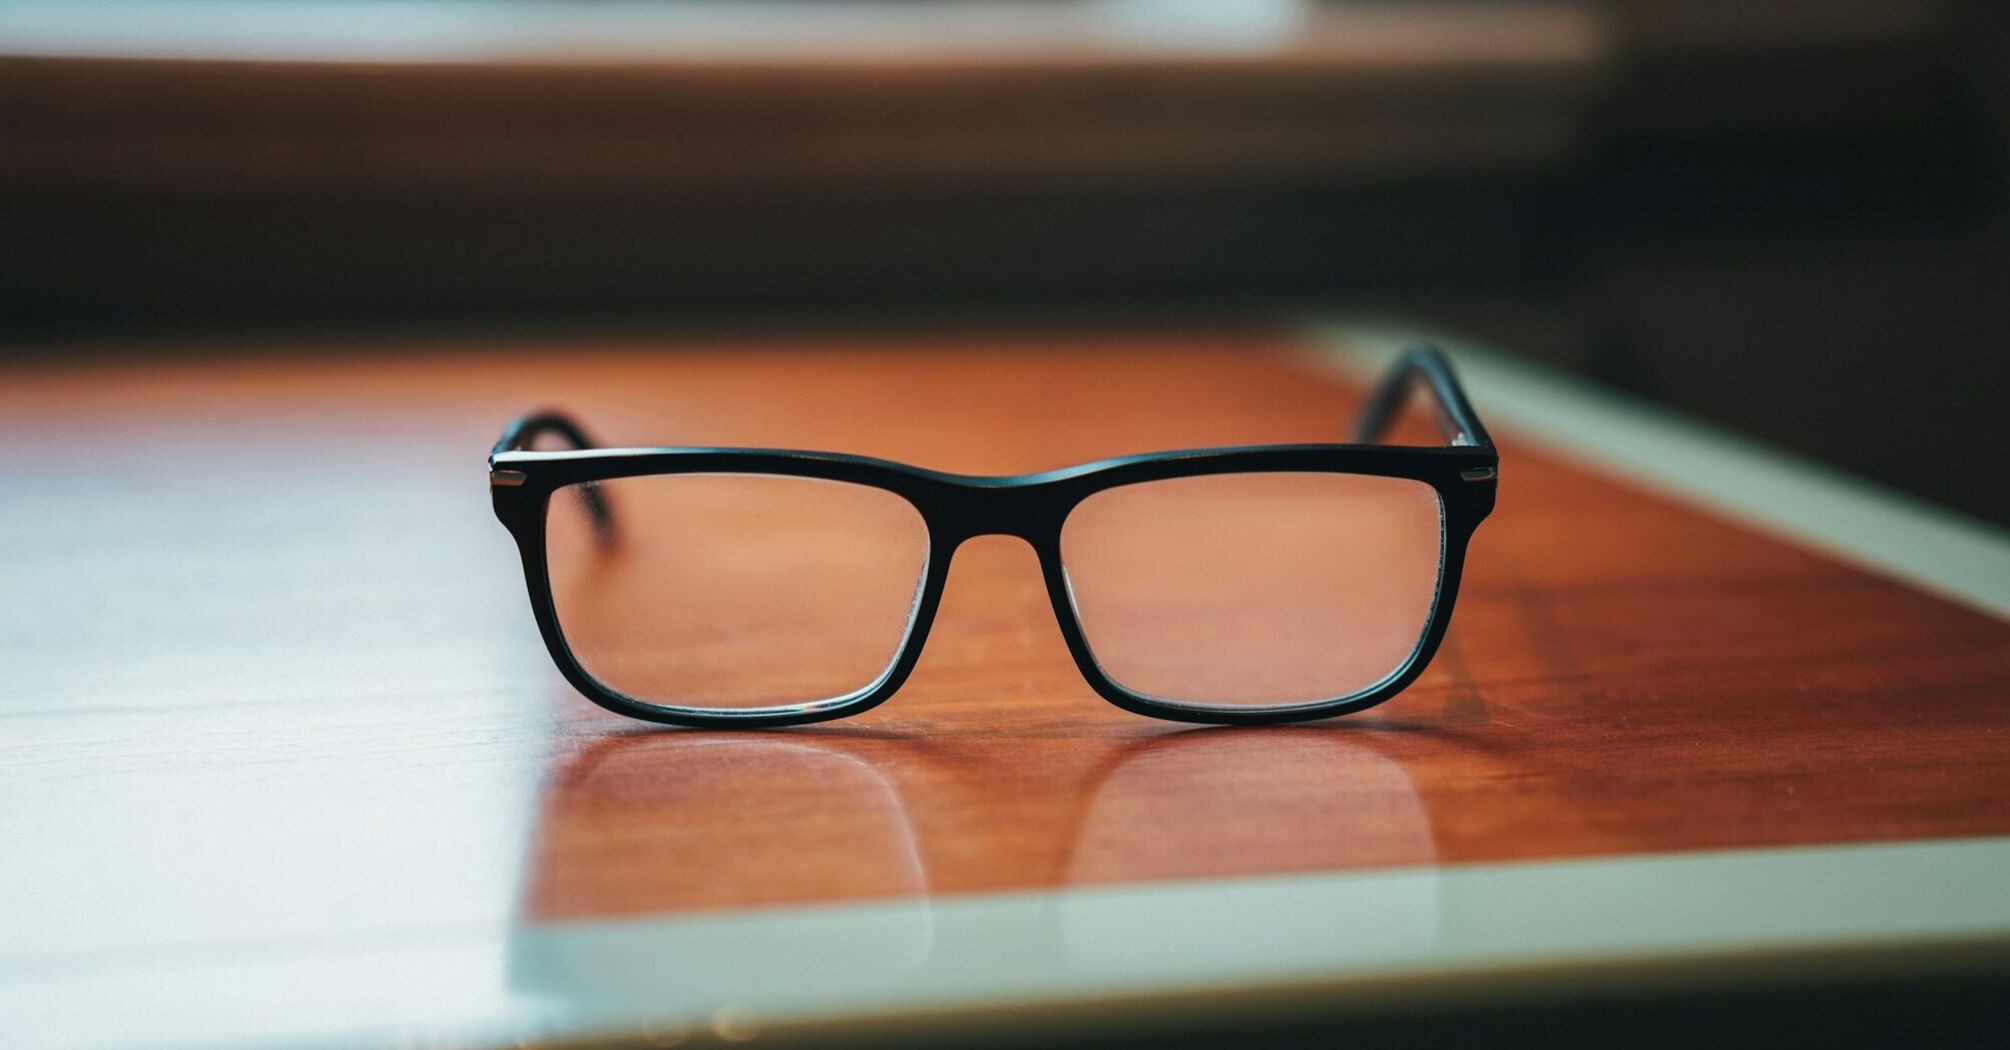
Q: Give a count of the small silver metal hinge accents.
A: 2